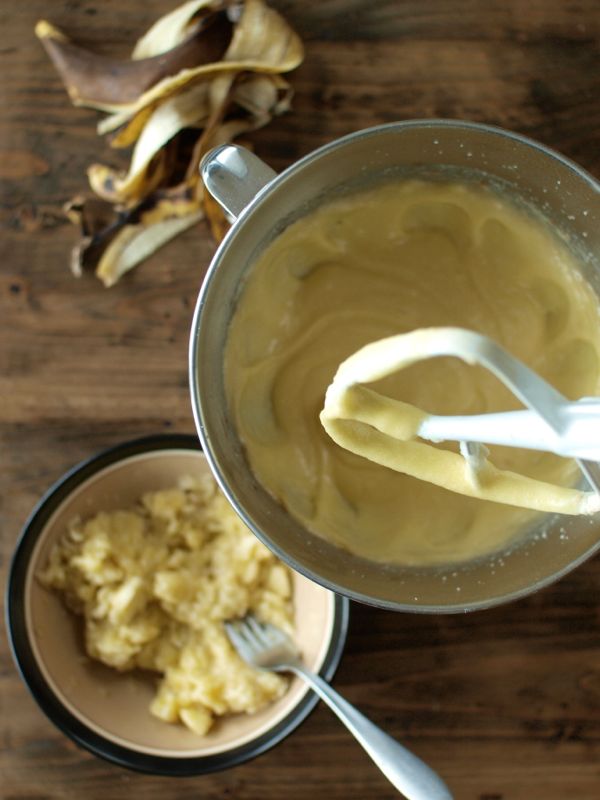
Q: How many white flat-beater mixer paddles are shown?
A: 1